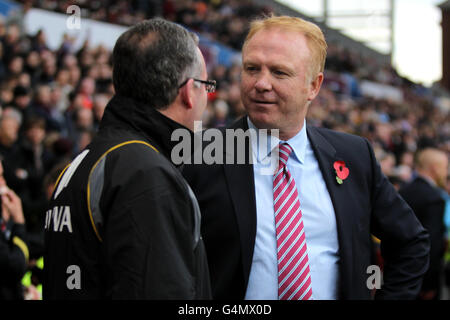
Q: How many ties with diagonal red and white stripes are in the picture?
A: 1